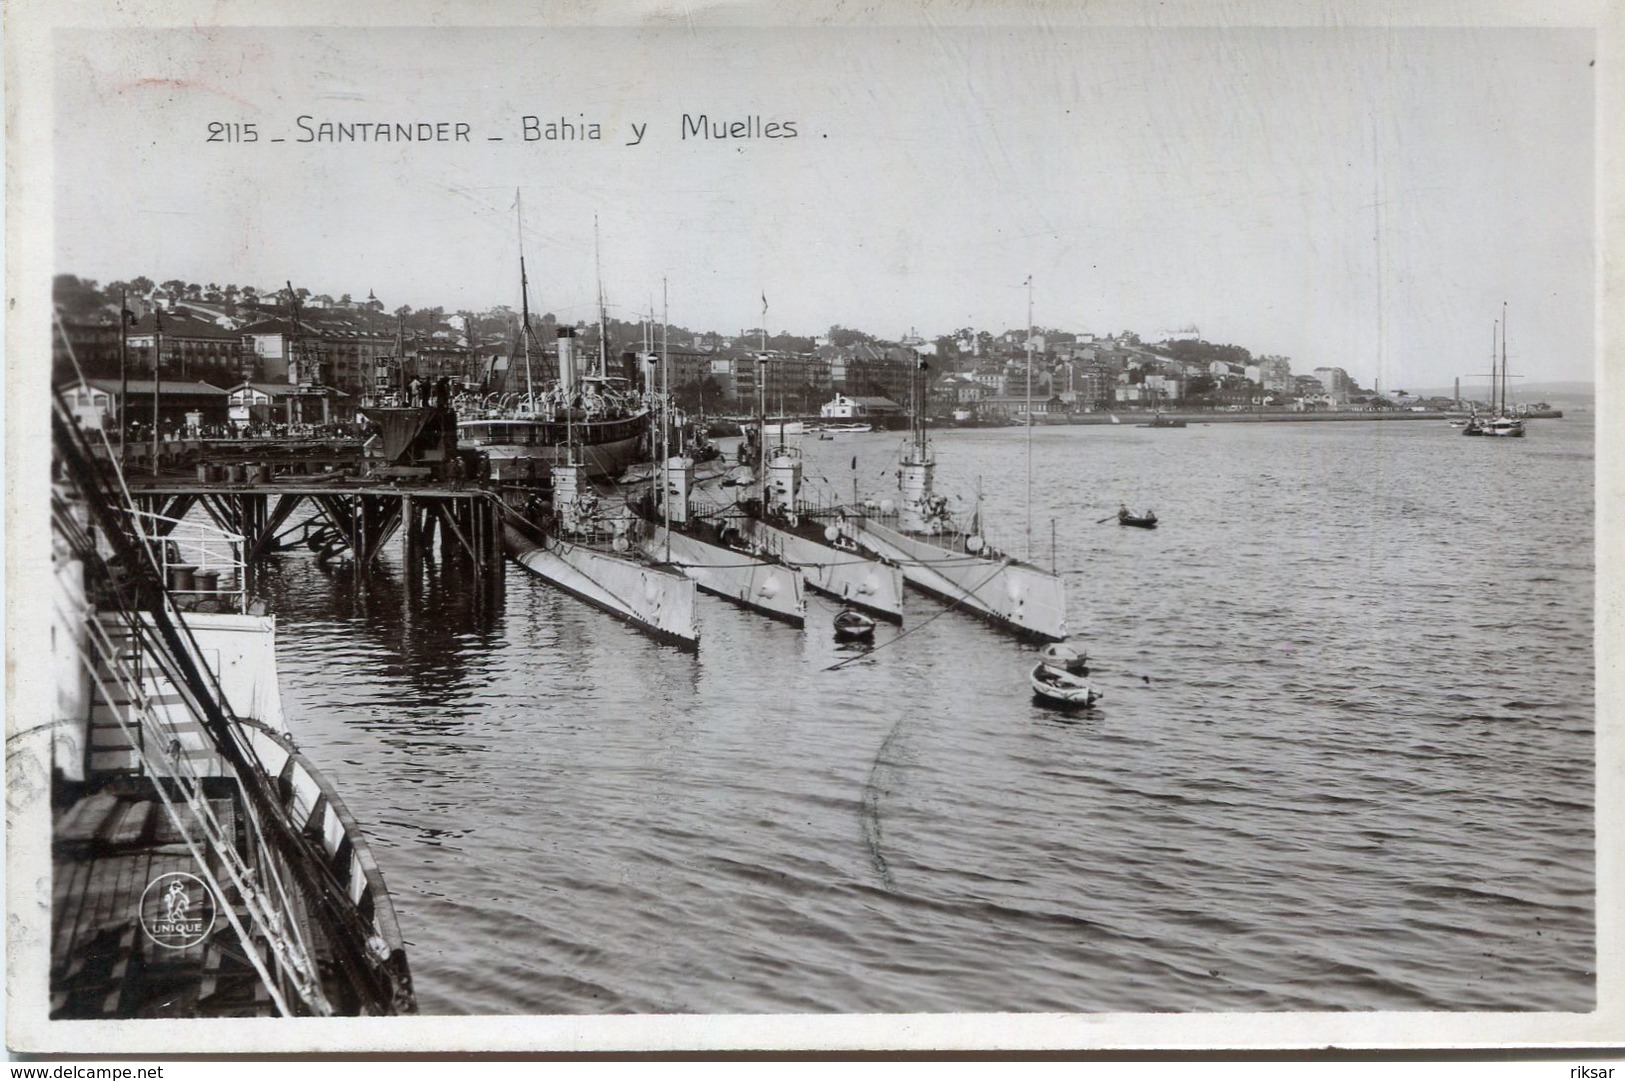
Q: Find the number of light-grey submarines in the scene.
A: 4